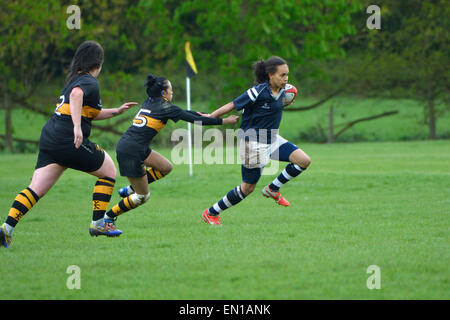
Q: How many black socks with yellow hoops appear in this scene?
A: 4